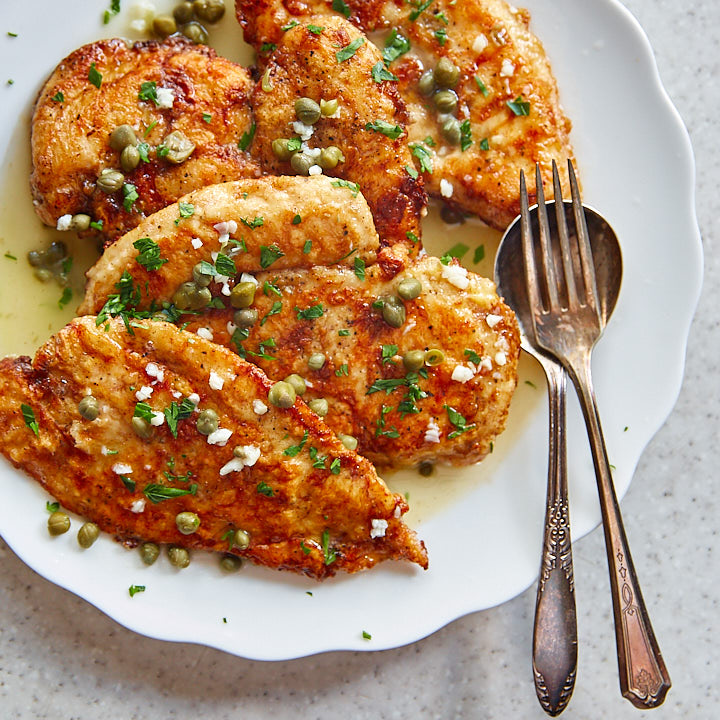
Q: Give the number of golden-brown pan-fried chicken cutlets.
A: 6